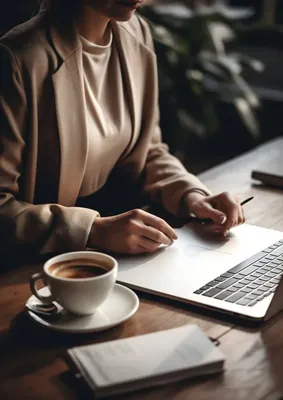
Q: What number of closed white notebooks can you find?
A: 1